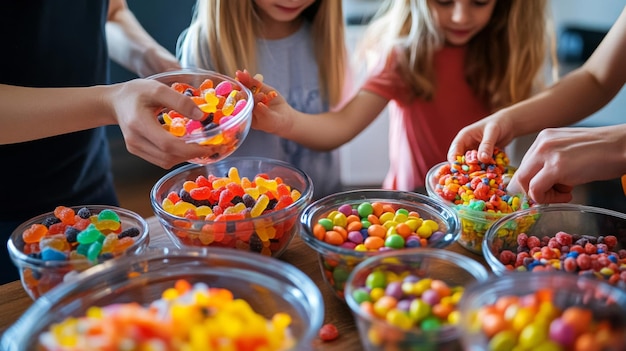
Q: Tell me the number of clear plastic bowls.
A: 9